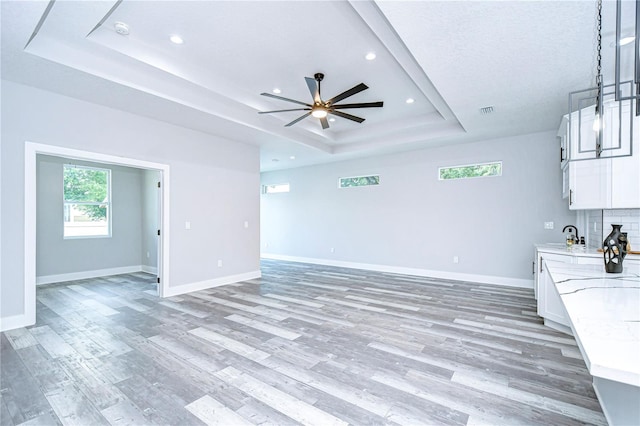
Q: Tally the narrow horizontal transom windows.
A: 3